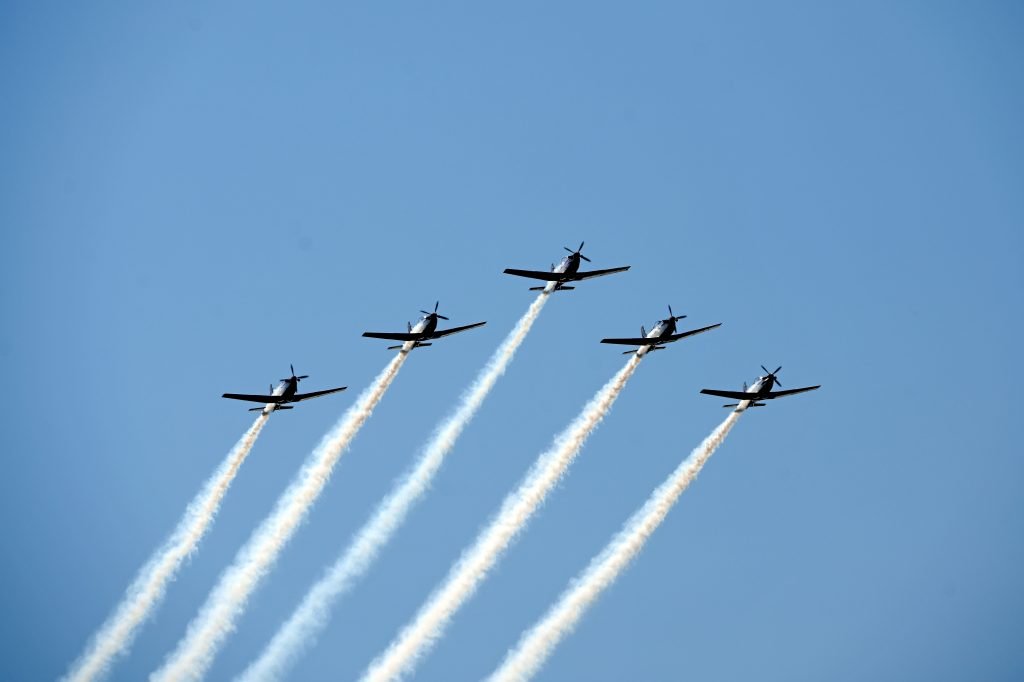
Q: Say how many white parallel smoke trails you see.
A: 5